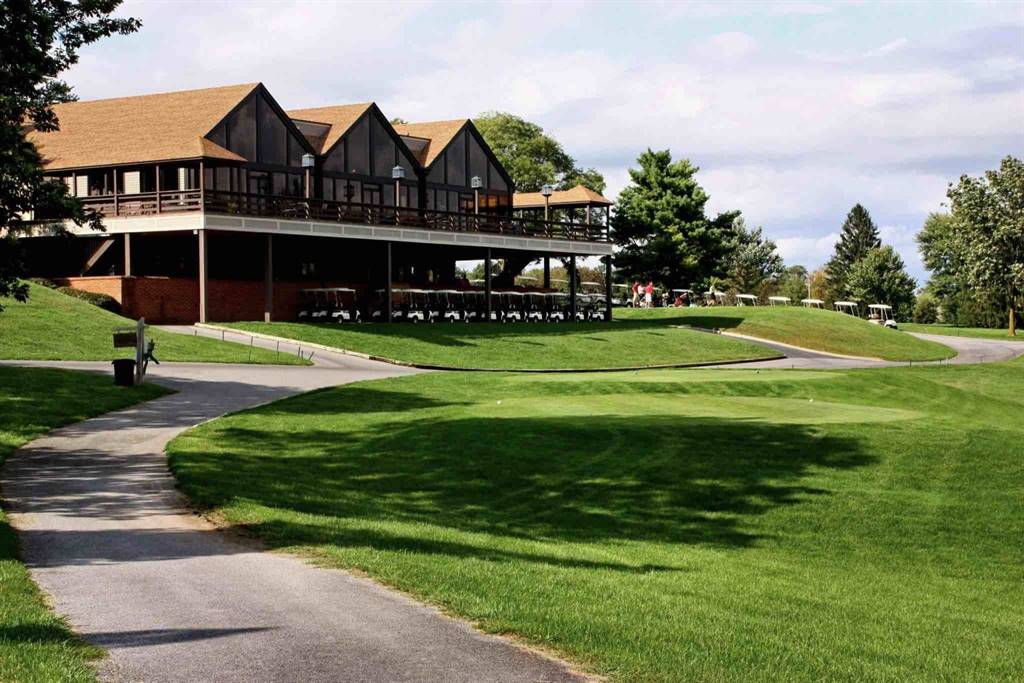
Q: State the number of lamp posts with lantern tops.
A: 4